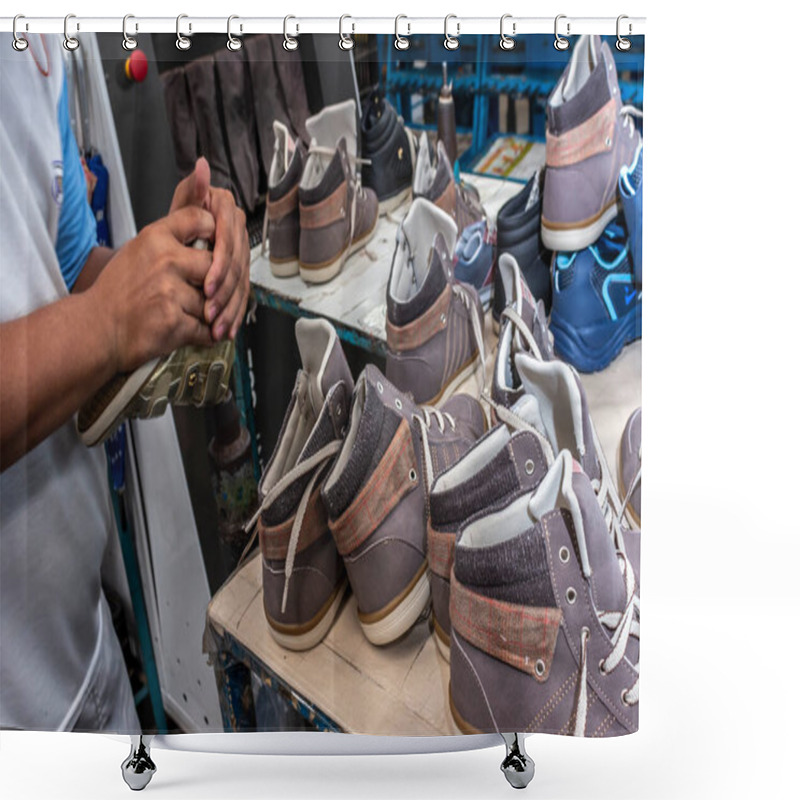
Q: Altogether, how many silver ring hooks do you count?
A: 12